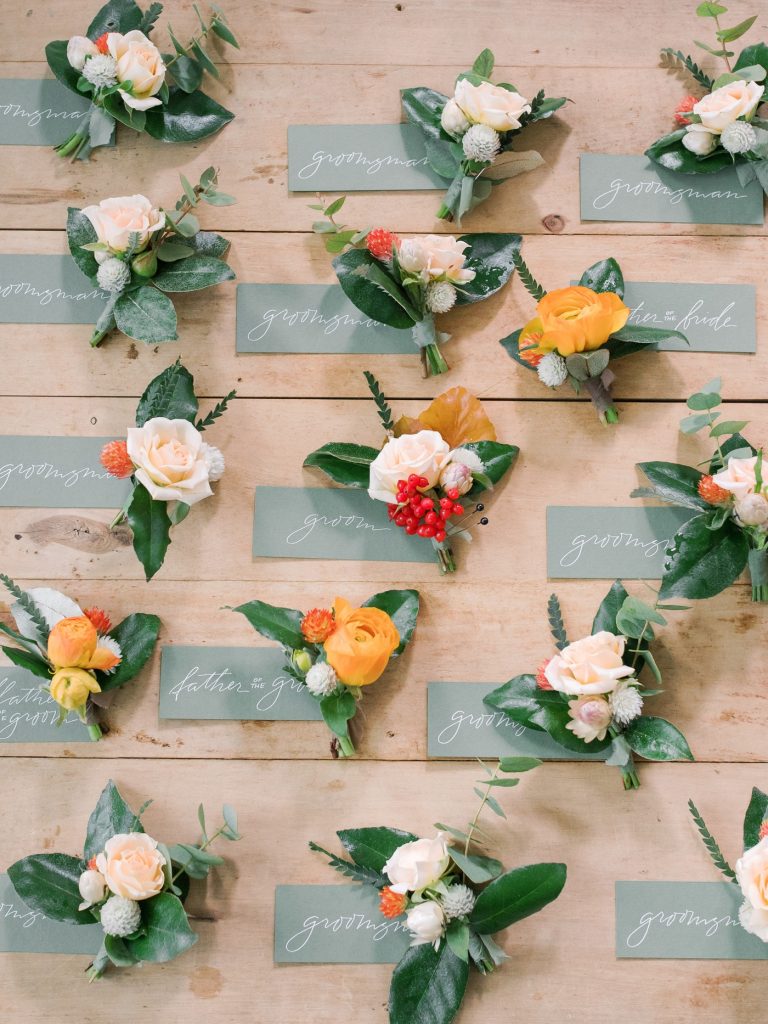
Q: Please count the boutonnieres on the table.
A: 15